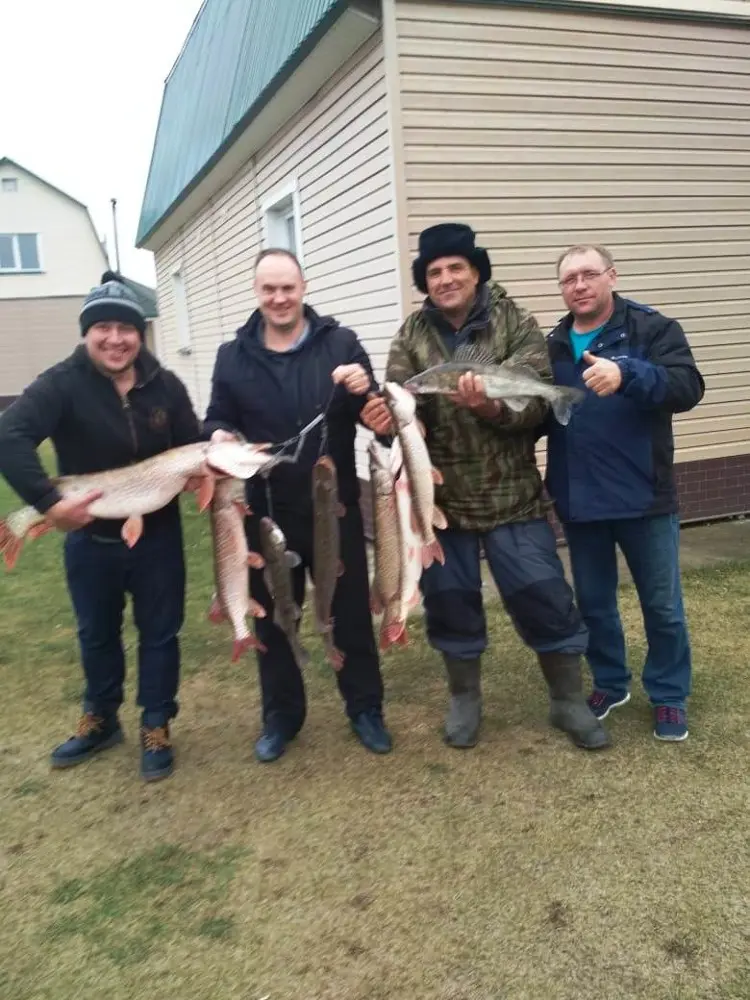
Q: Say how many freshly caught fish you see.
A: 8